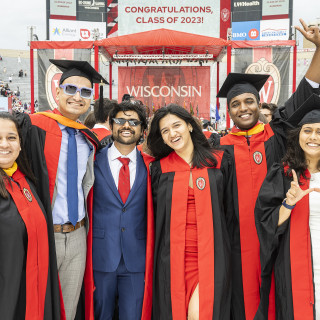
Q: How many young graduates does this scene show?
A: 6